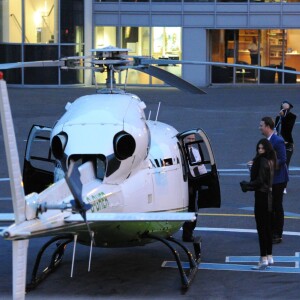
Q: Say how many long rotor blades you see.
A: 3